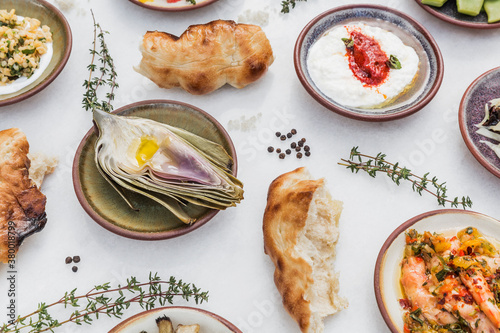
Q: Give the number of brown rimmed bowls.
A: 8